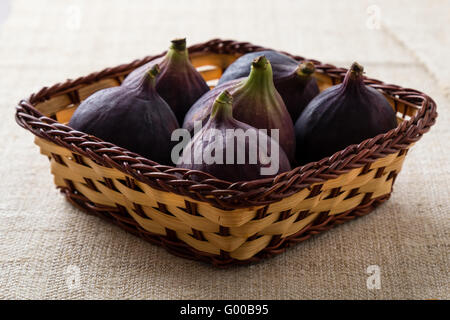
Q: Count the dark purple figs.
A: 6